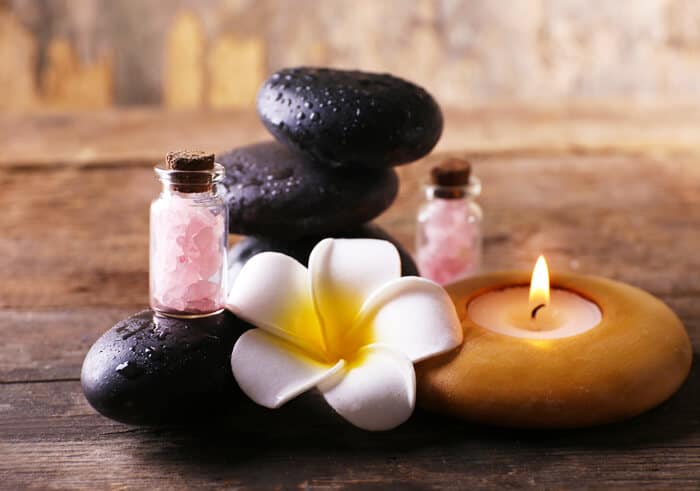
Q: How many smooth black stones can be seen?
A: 4